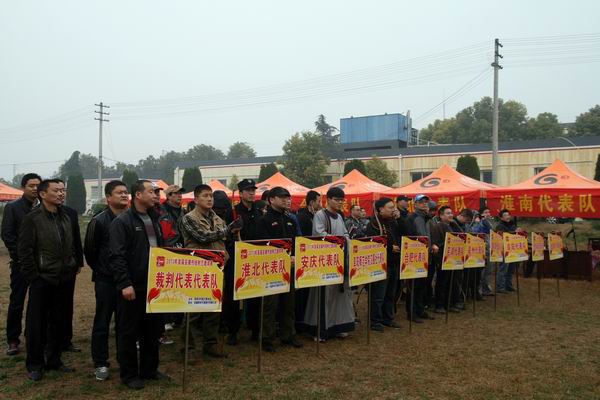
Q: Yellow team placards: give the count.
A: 11